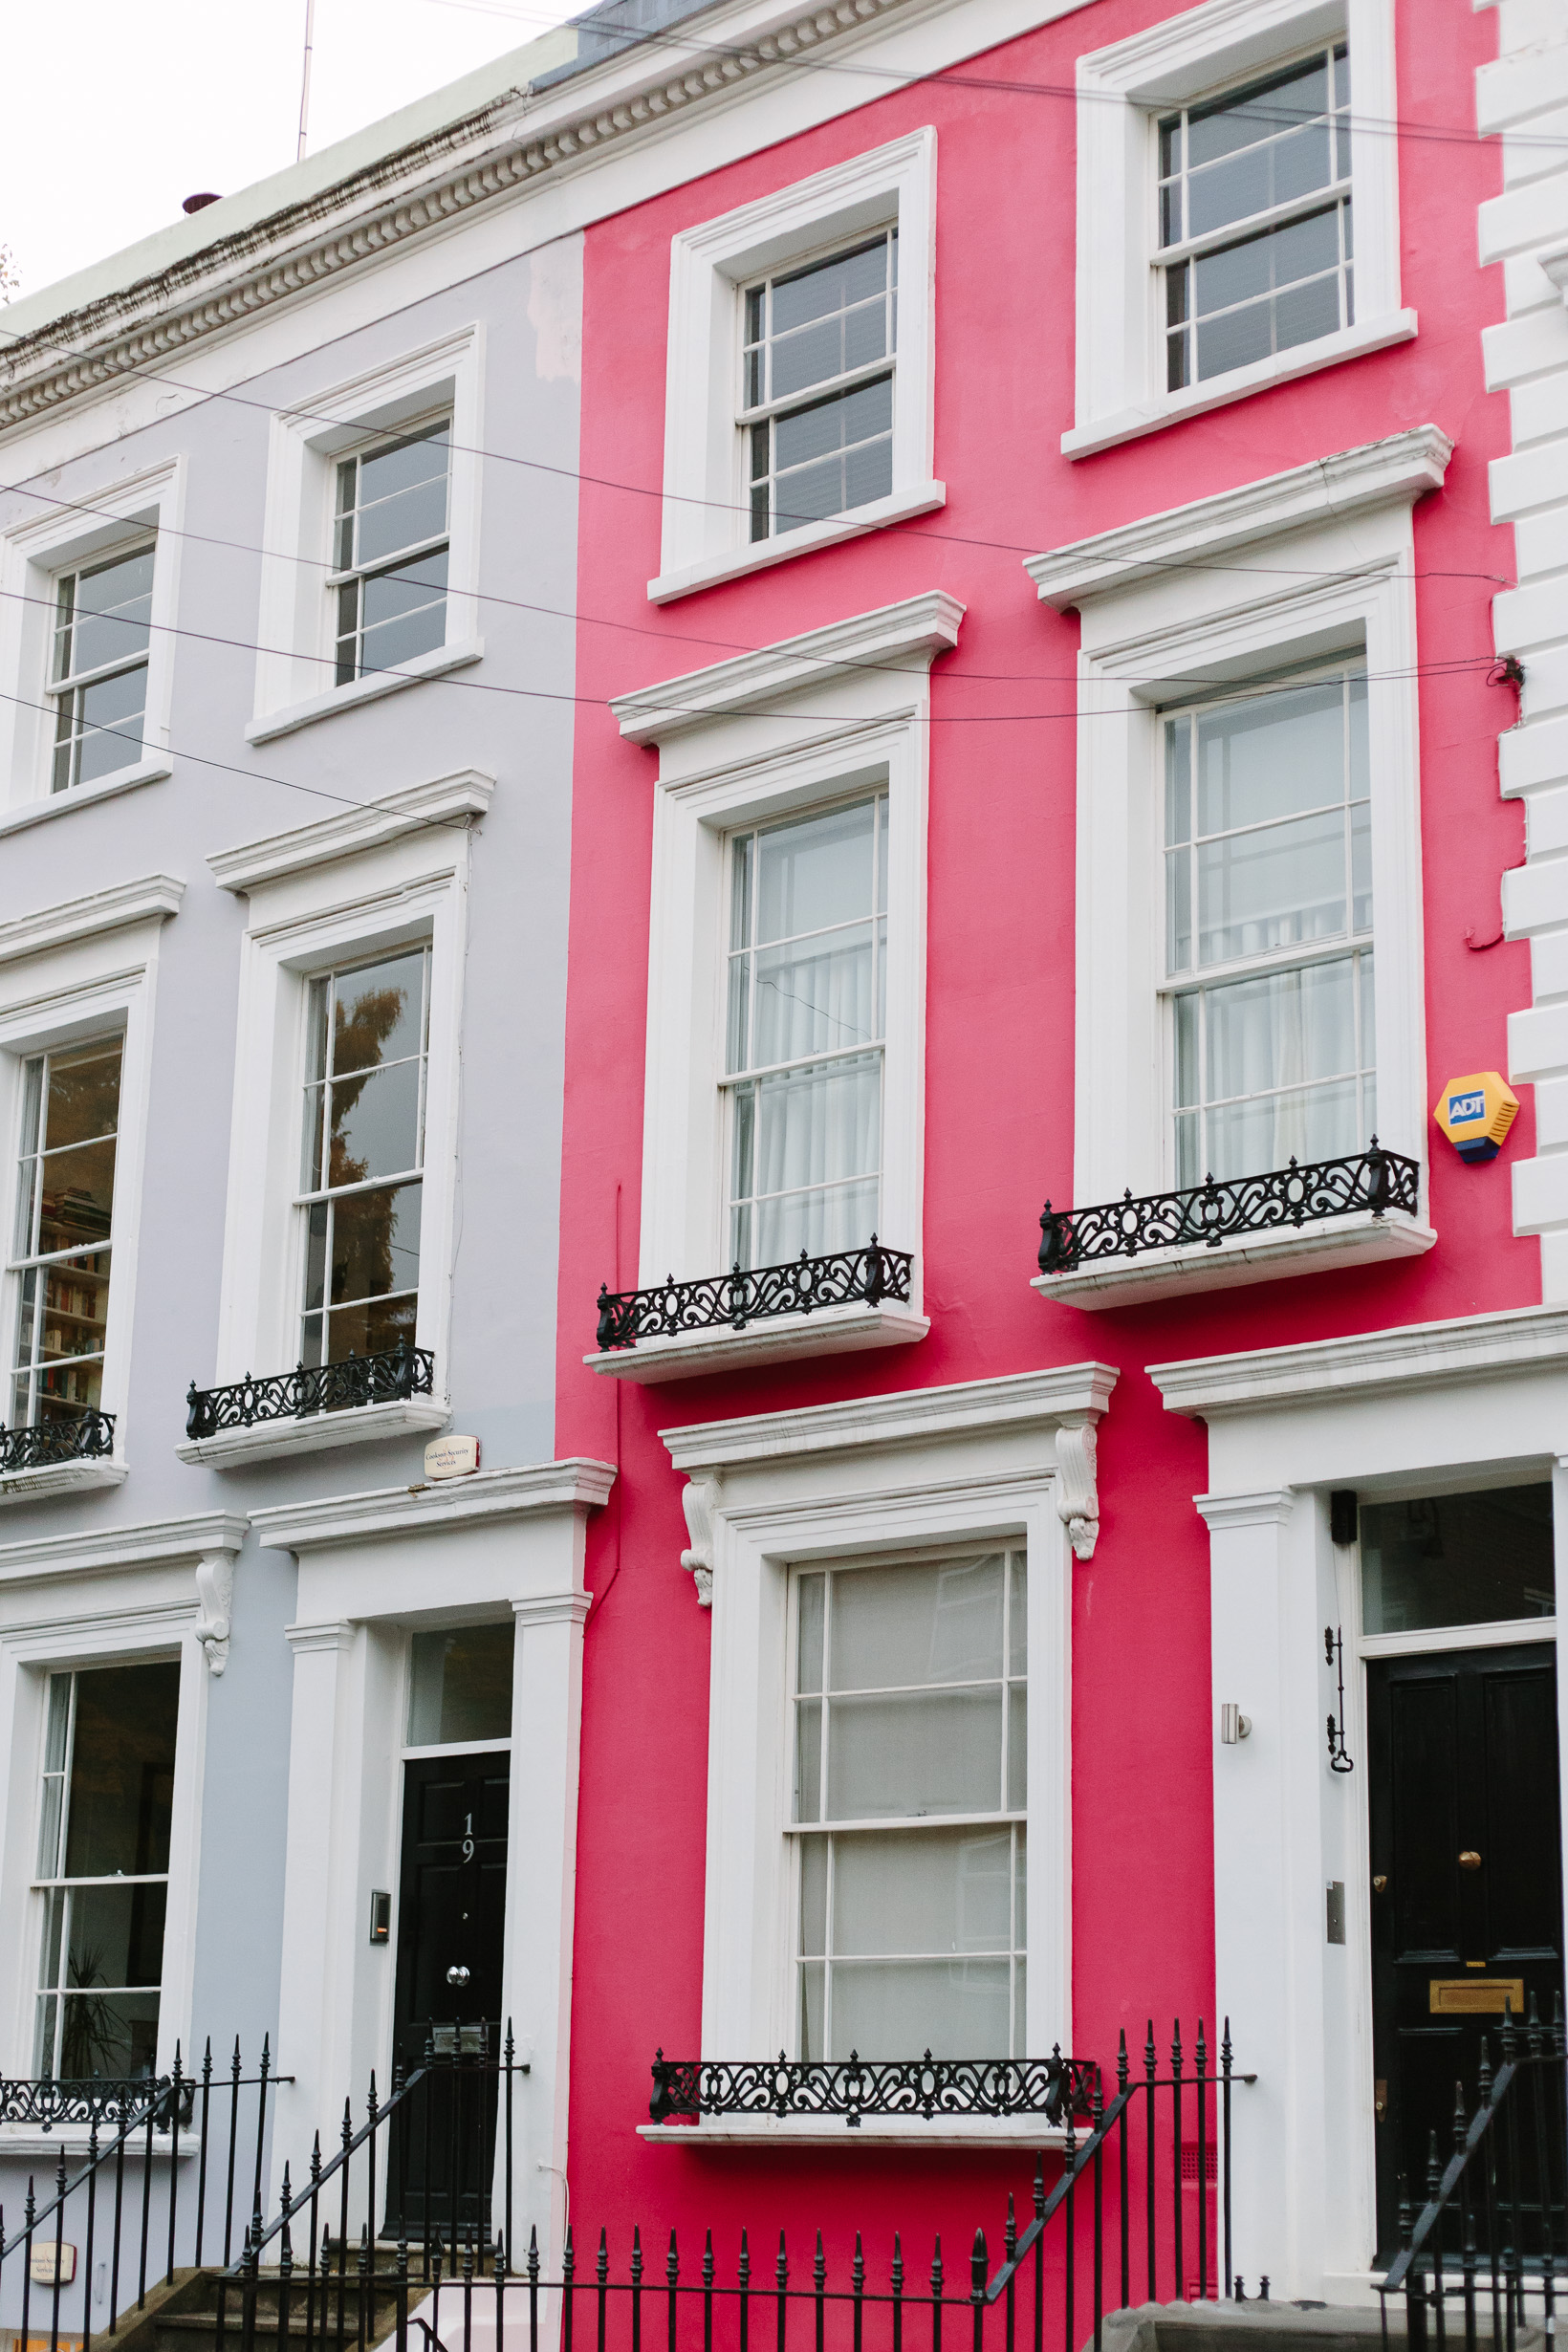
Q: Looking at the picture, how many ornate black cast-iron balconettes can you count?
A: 6